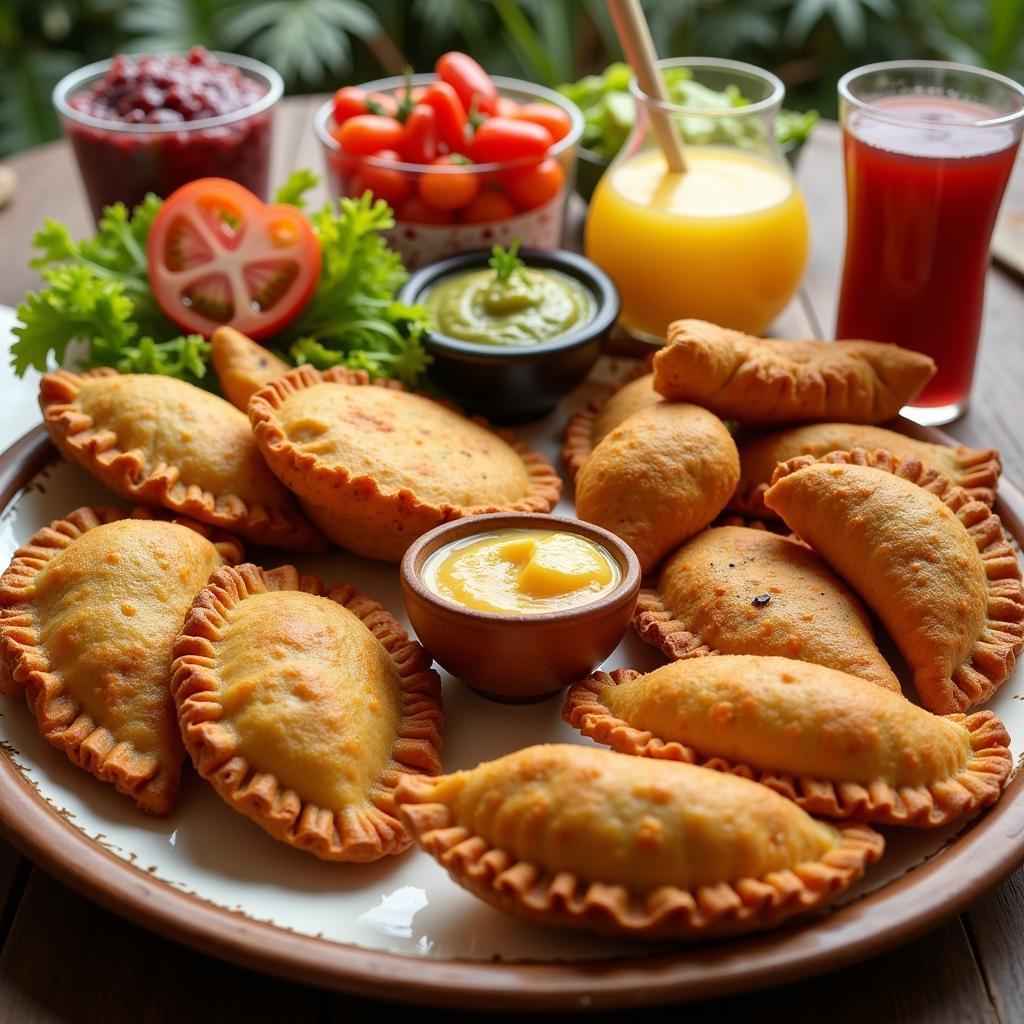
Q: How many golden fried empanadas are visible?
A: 13